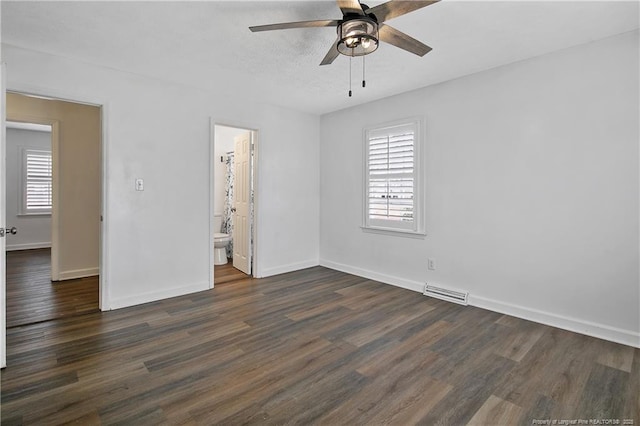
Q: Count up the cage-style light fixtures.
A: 1